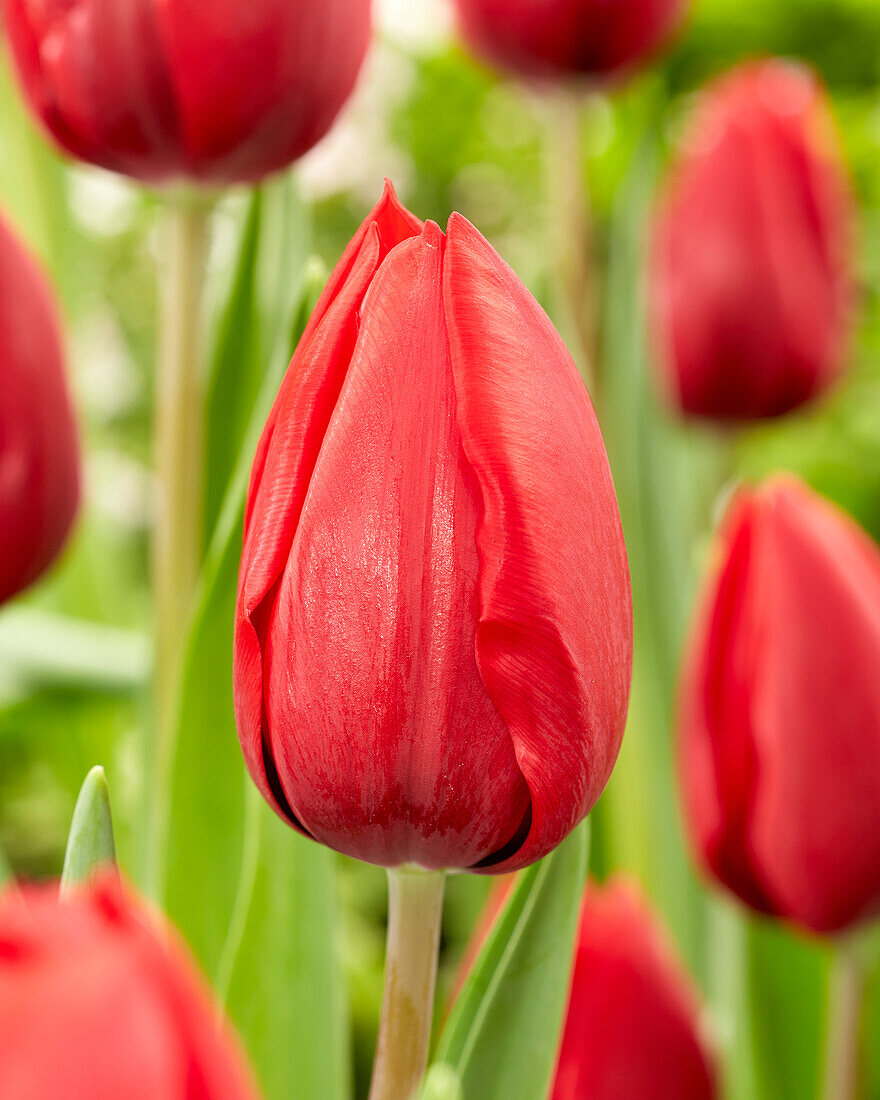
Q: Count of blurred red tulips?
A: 7